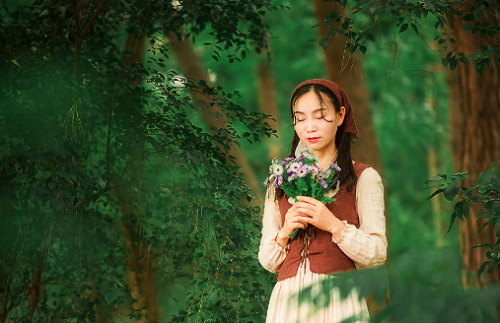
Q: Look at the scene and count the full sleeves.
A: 2